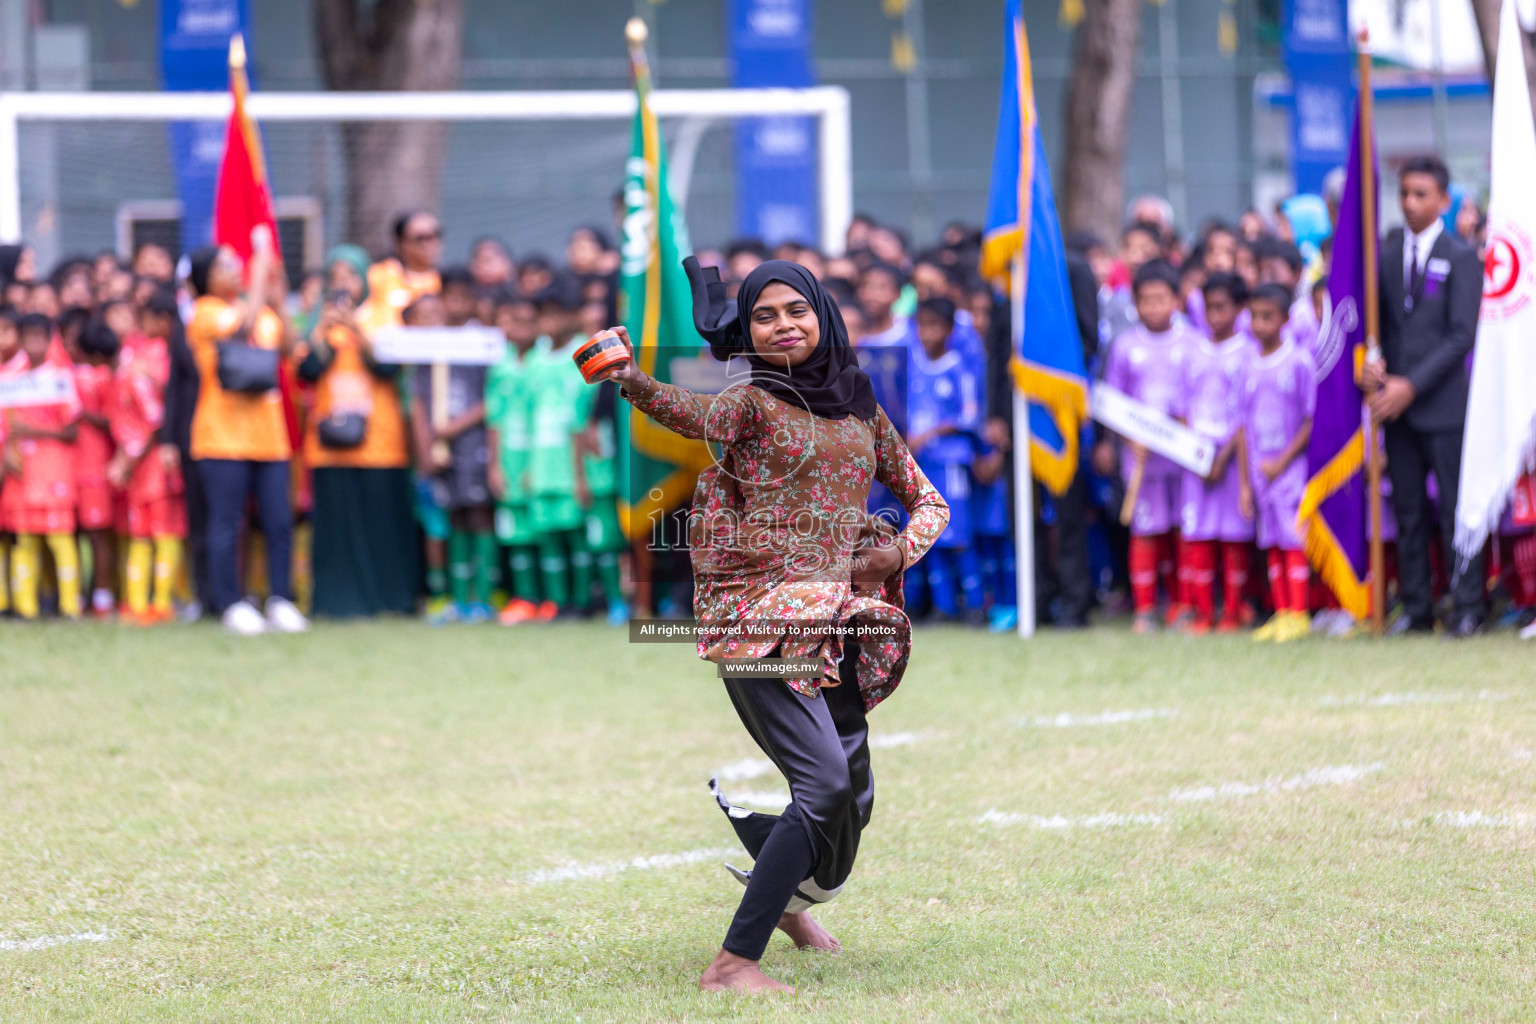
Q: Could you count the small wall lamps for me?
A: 0